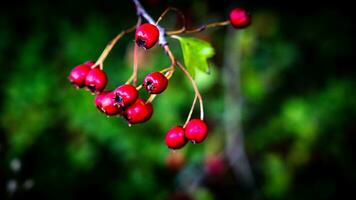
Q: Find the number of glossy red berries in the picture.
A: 11